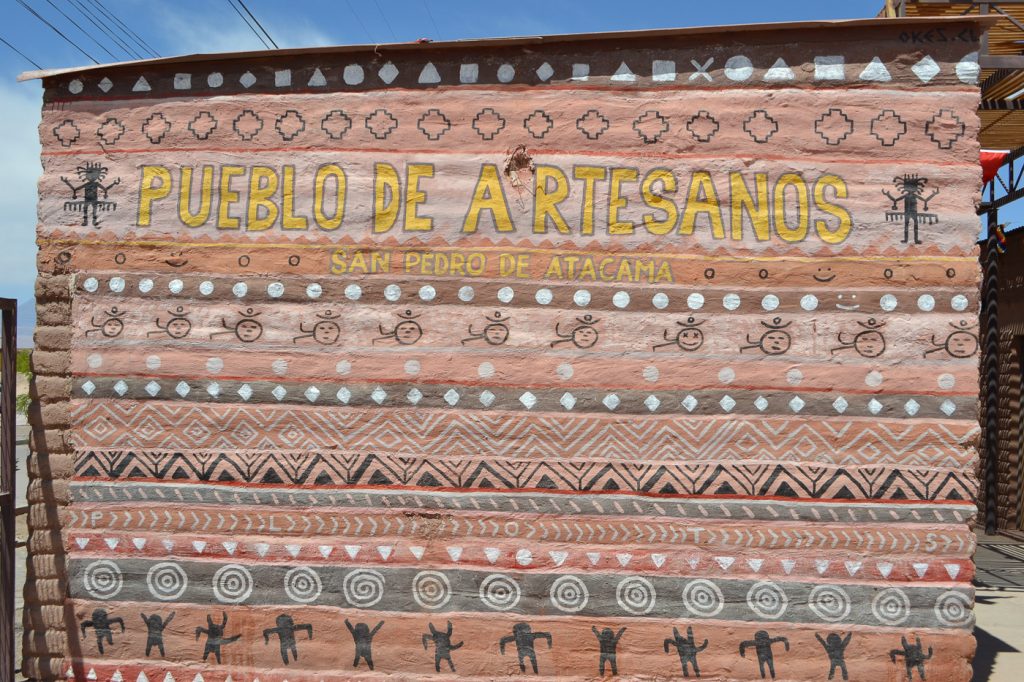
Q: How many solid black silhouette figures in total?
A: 14